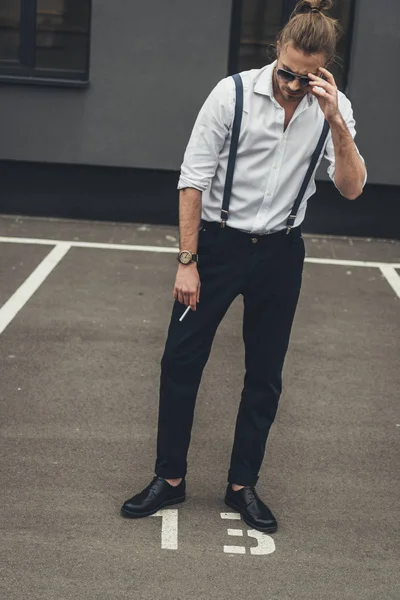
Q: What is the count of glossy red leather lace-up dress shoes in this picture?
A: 0